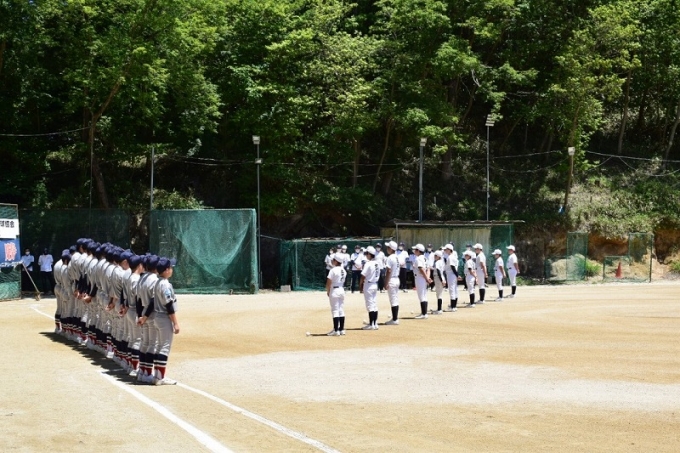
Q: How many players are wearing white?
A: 10